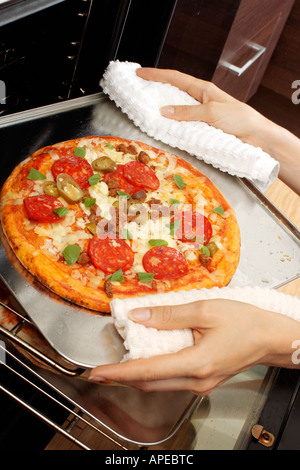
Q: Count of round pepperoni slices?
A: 7